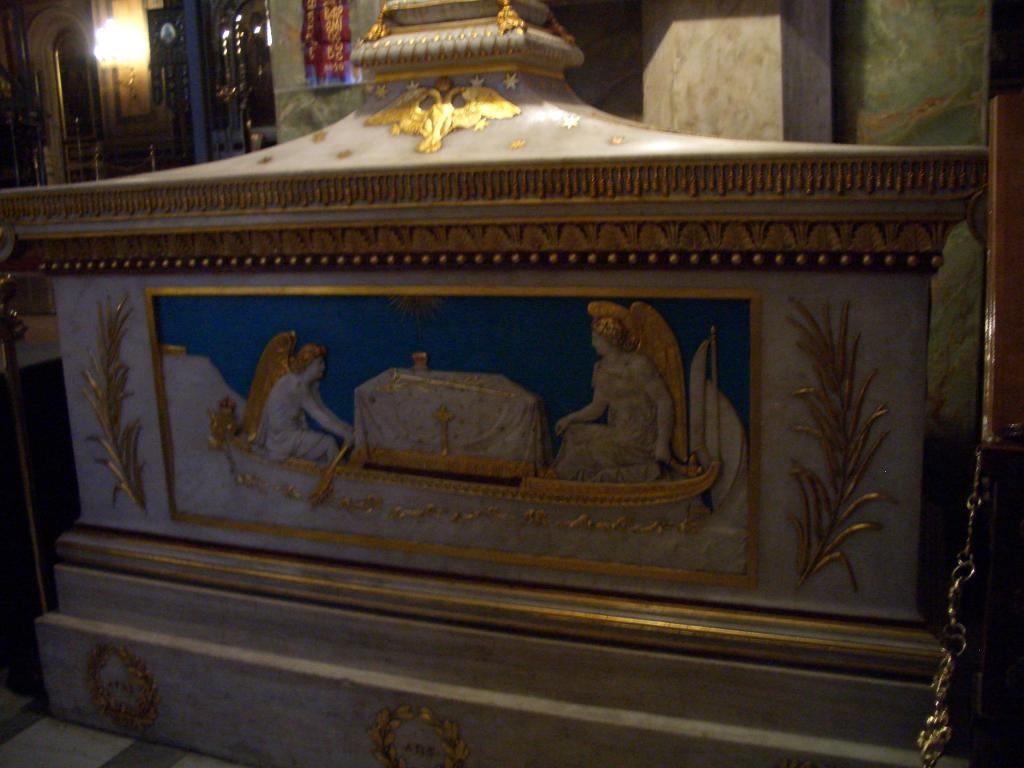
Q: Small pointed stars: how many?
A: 12